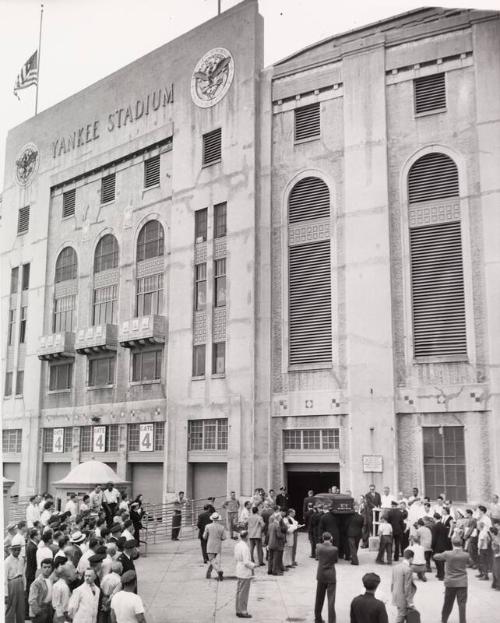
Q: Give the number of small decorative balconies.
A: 3